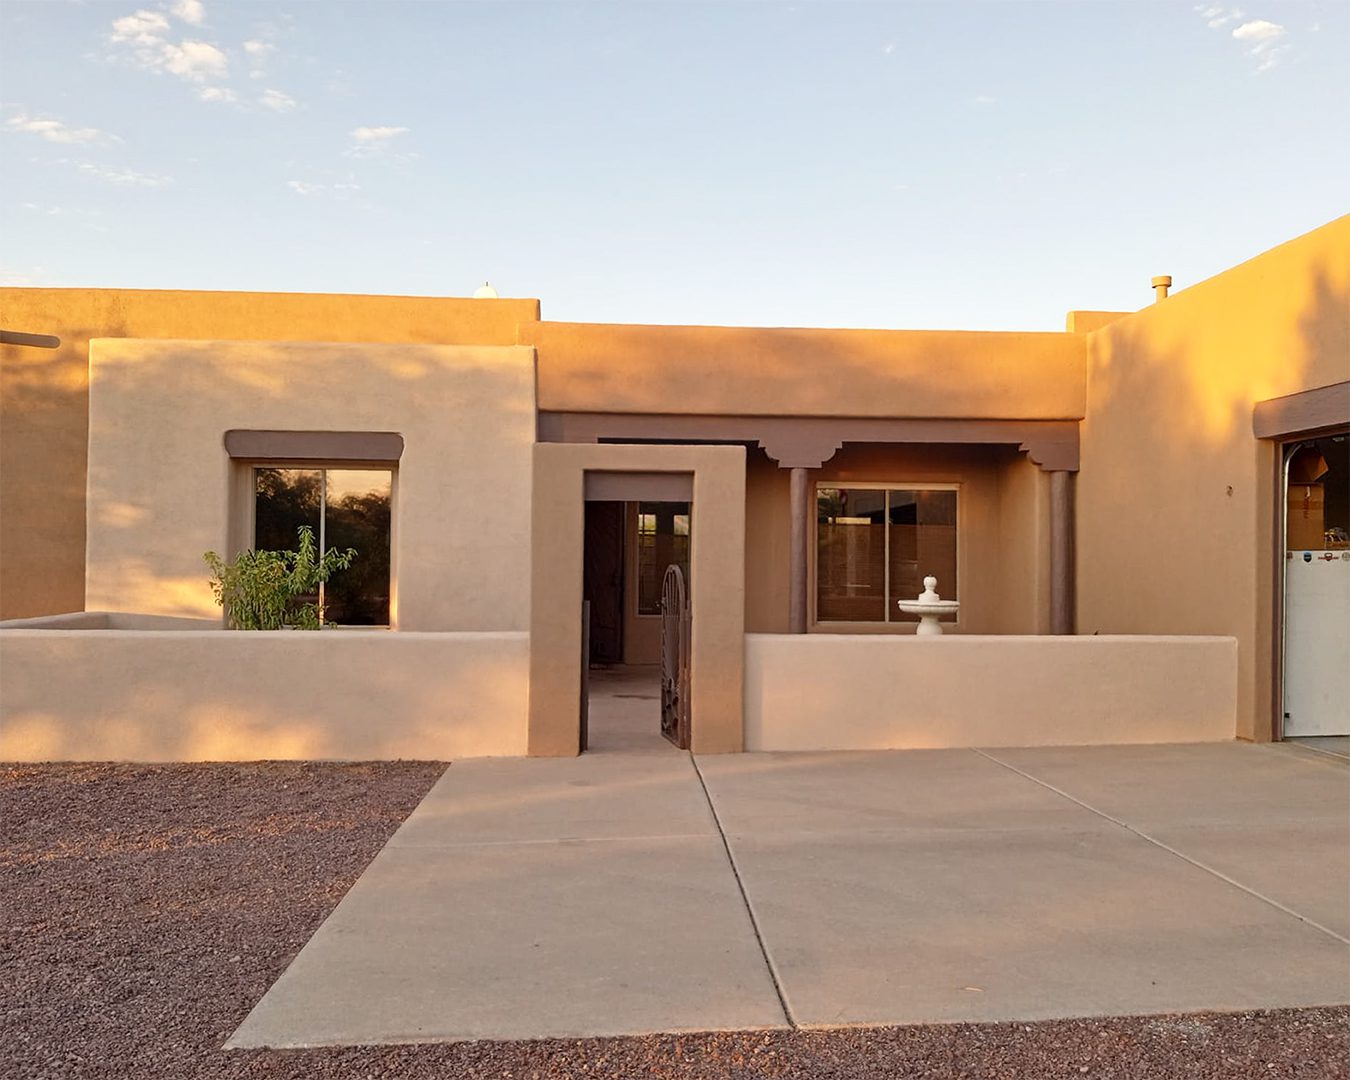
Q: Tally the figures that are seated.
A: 0